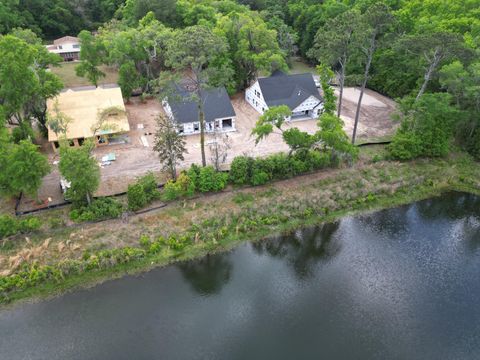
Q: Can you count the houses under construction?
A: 3